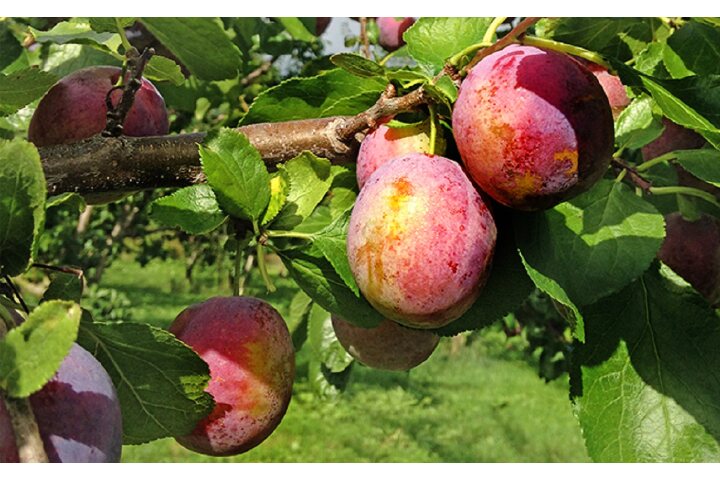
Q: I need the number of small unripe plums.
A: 0